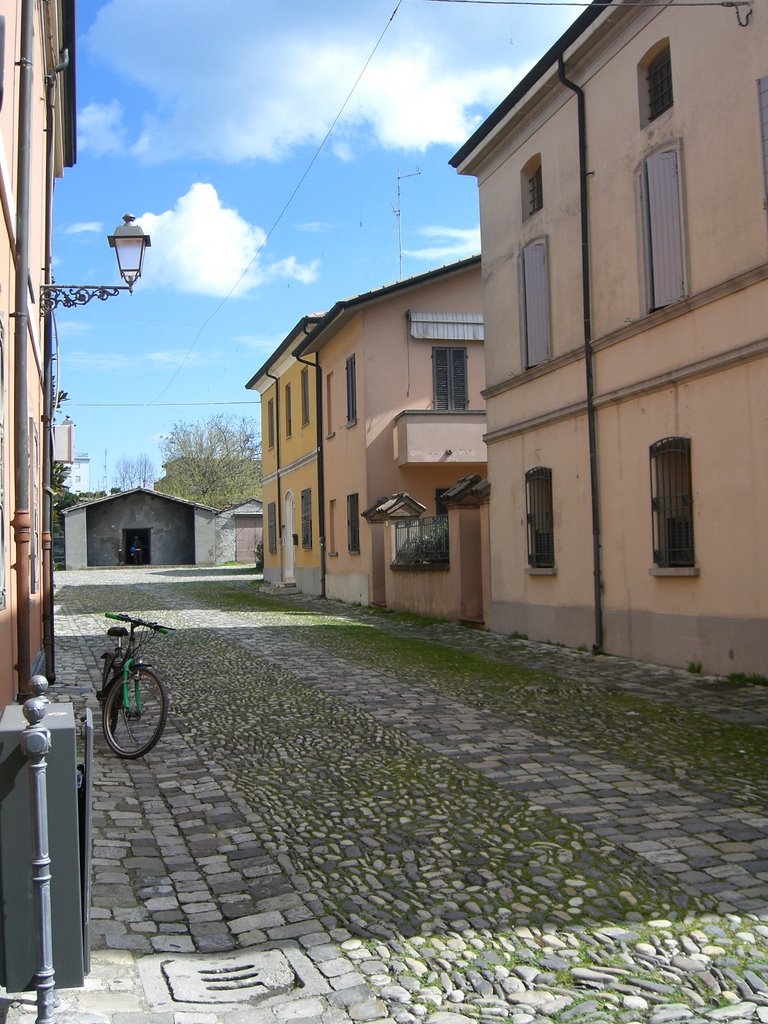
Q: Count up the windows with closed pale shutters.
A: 2